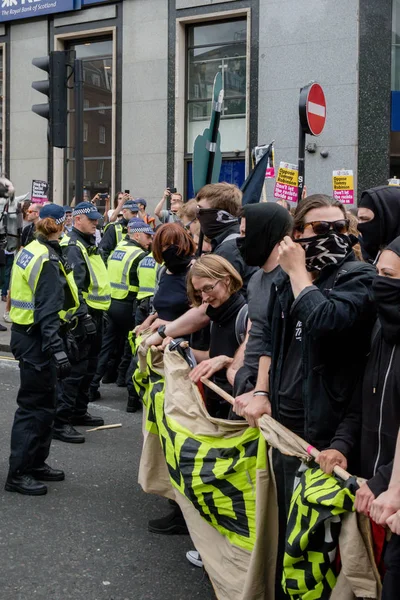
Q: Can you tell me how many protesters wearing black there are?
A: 7